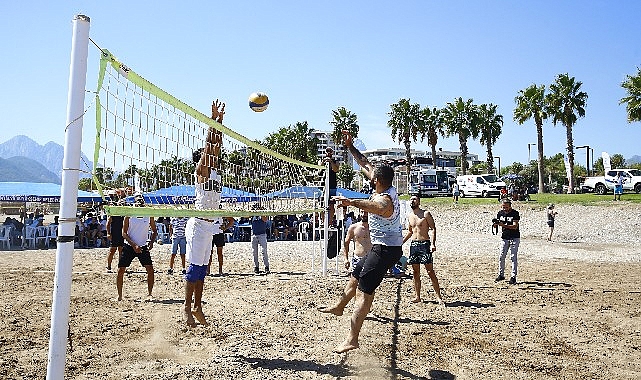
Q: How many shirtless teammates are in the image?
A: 2